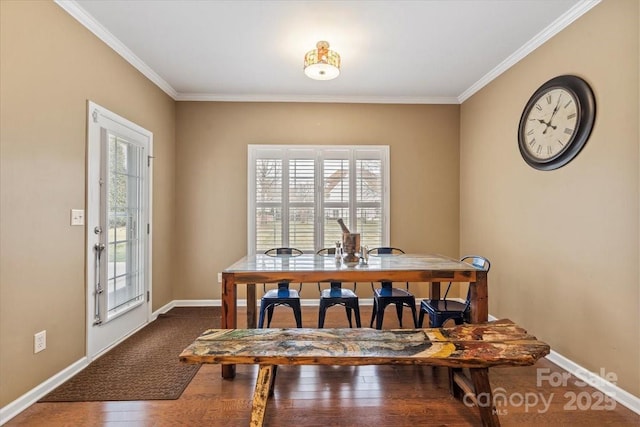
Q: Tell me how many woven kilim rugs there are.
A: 0